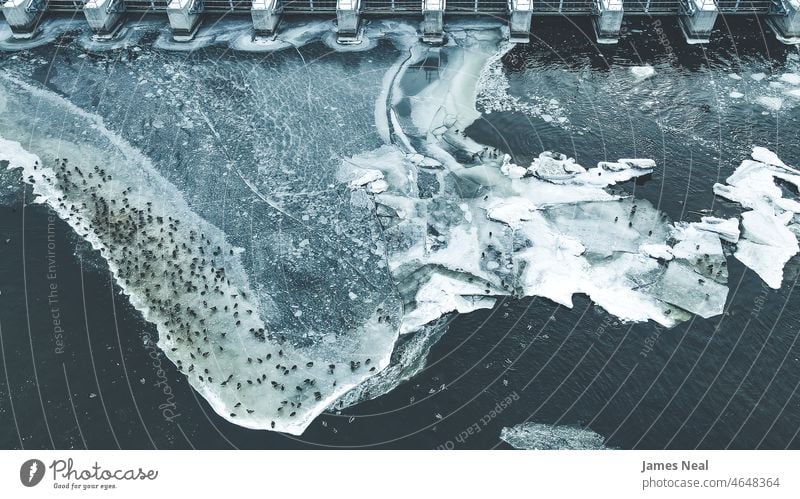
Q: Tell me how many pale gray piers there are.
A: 10